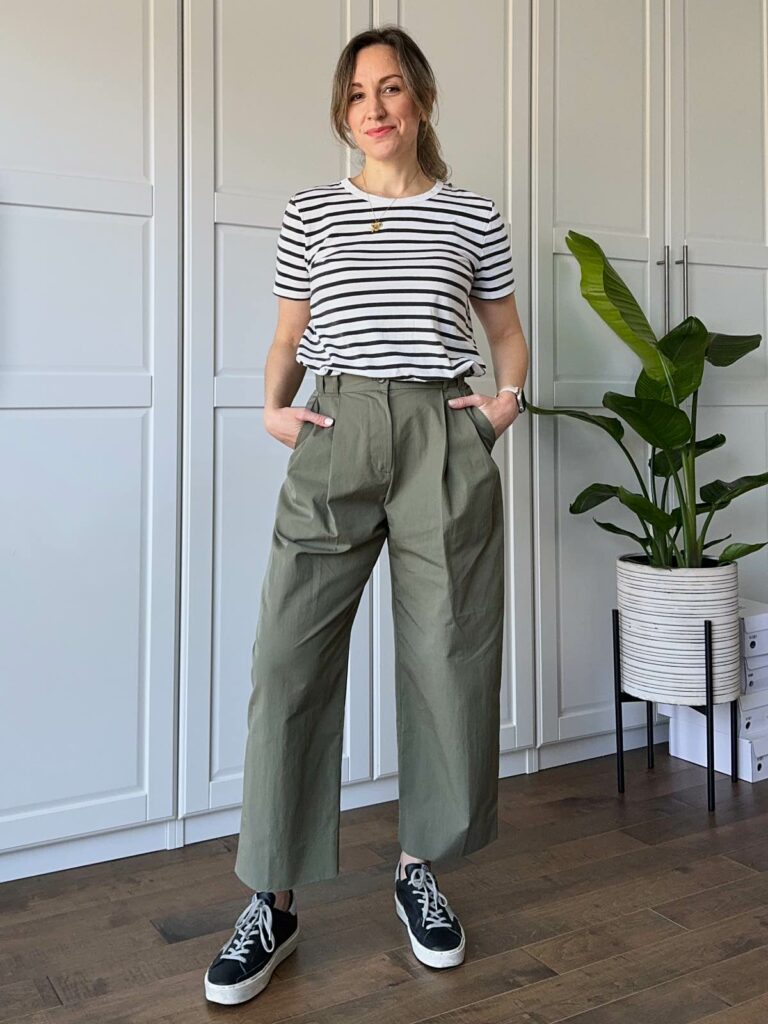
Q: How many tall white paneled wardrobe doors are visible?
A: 5